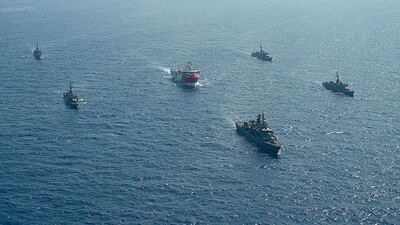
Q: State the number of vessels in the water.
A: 6